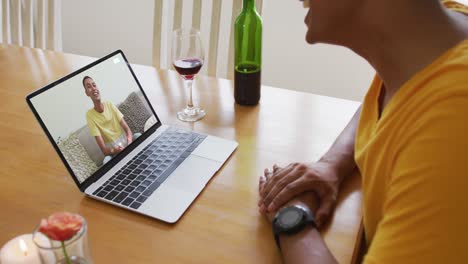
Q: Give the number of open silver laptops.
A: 1